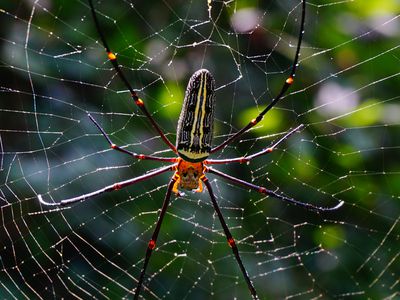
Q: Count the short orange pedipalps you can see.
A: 2